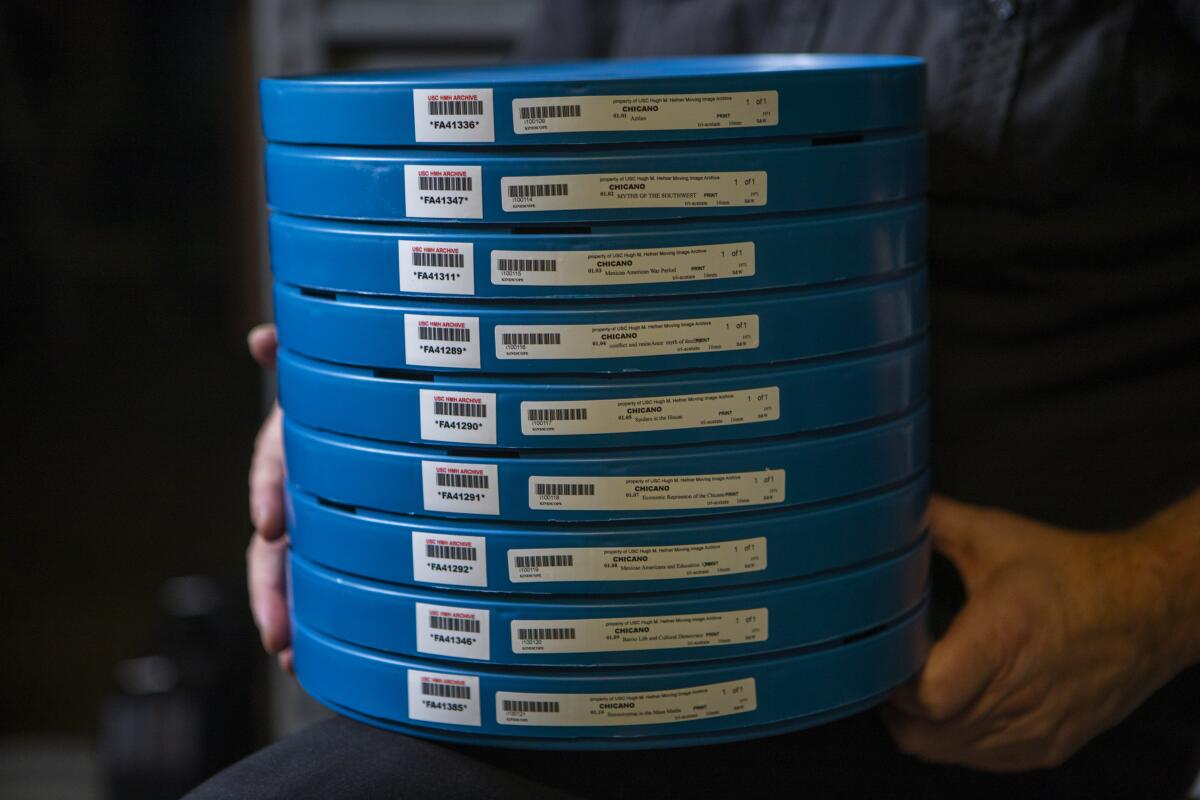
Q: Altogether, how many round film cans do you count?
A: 9